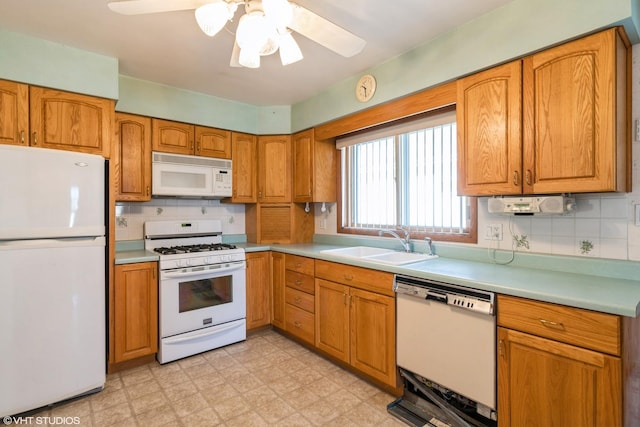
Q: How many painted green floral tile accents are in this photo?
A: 6